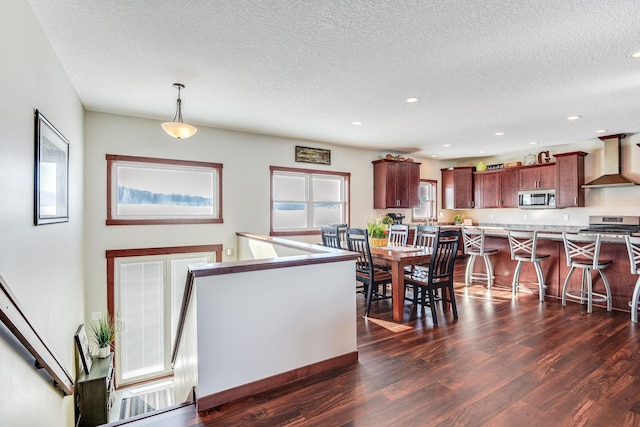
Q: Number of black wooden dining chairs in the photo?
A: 6